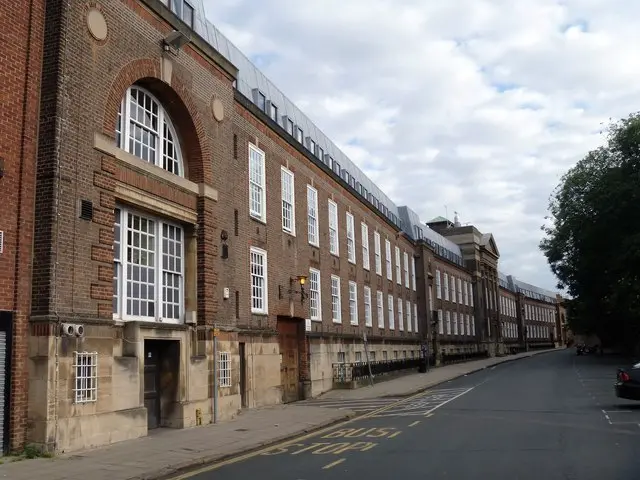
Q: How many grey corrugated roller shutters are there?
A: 1